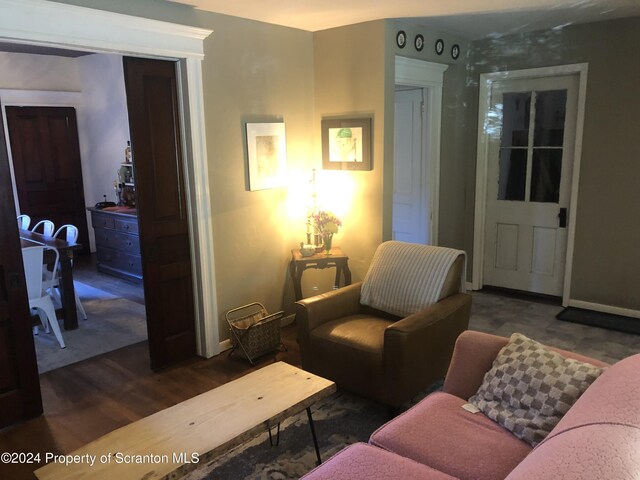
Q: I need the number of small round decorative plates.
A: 4